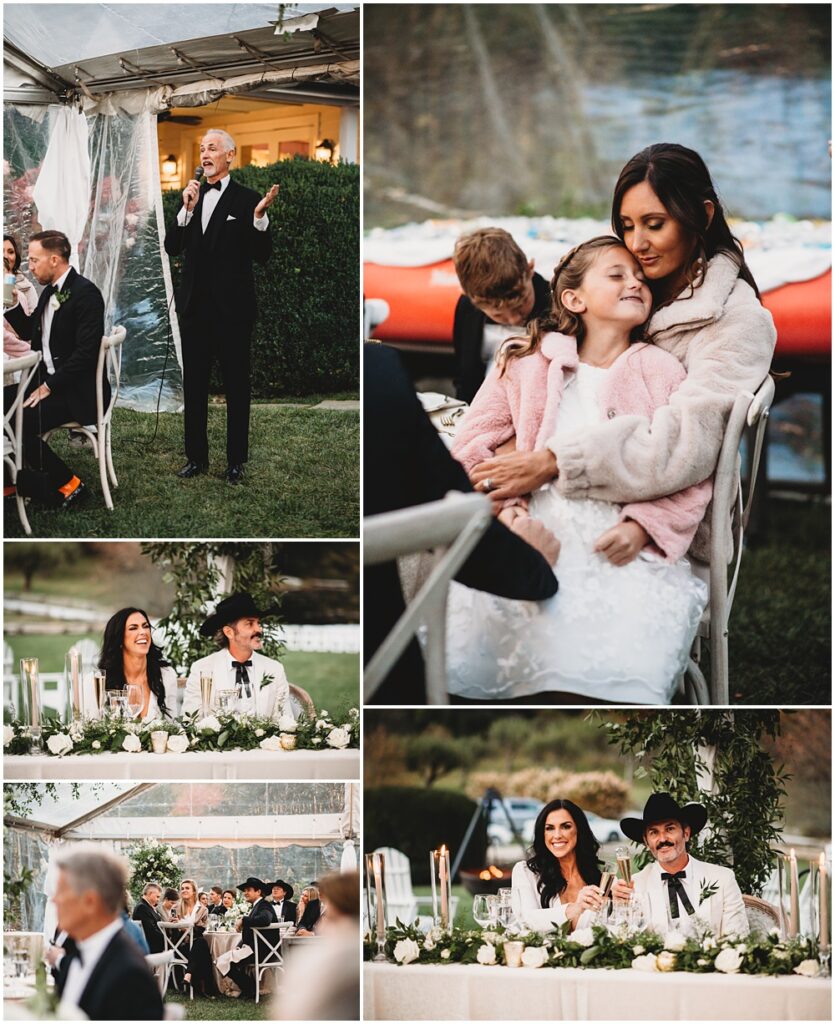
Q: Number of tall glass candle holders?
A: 6